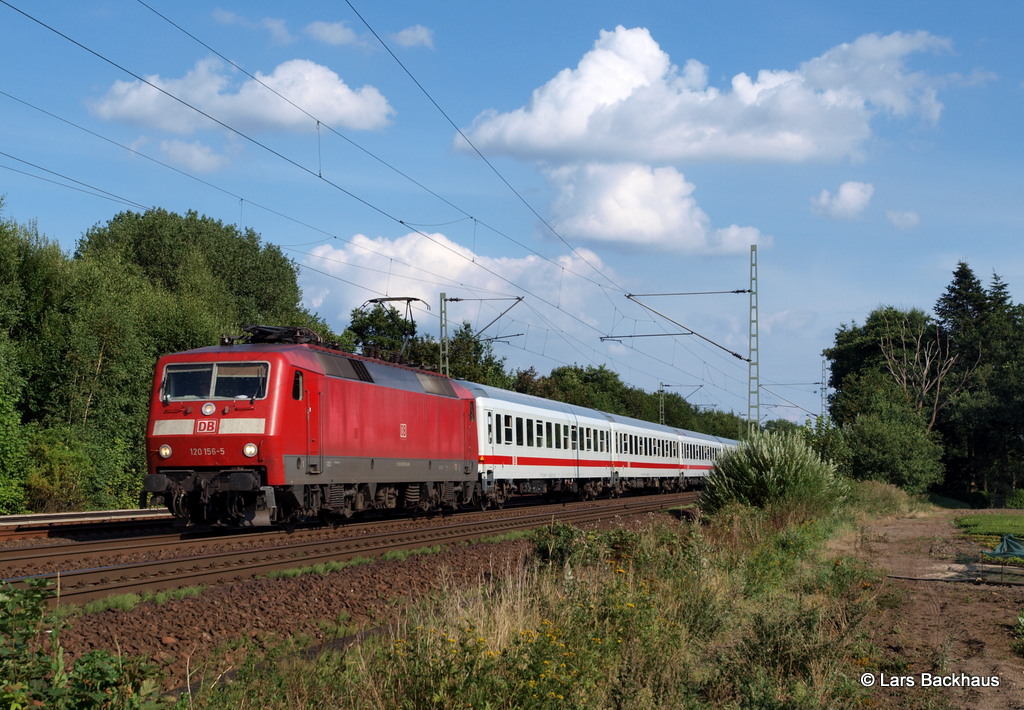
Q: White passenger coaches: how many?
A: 4